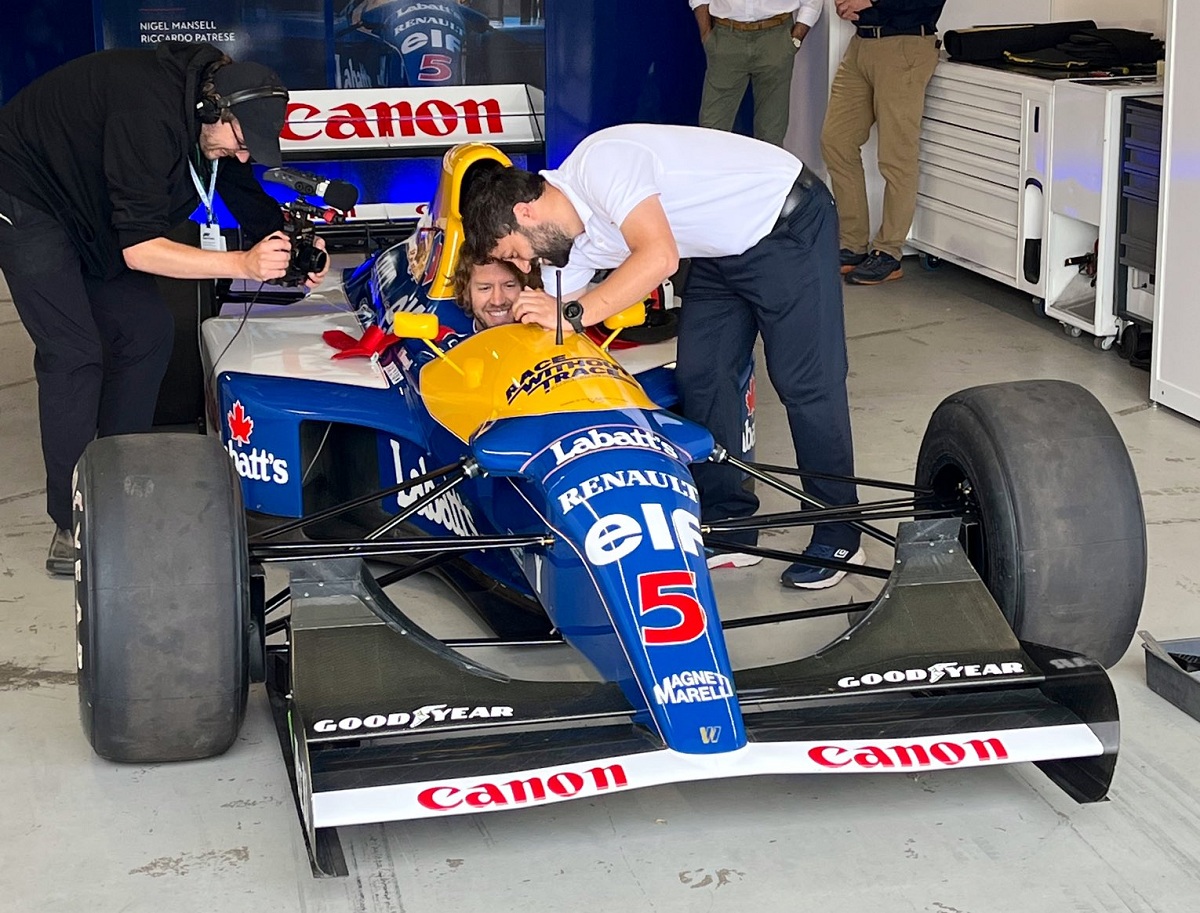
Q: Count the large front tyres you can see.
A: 2